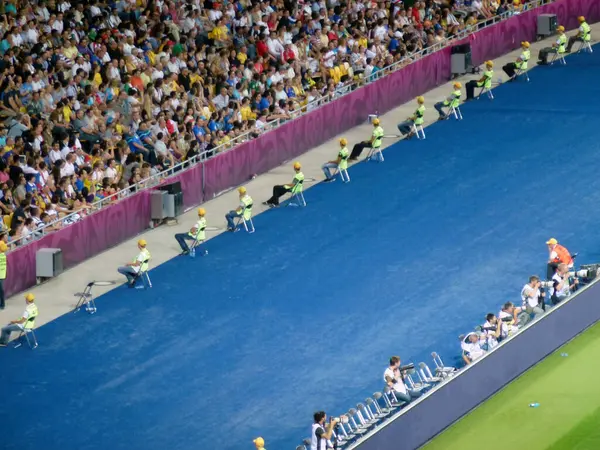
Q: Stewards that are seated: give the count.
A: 13